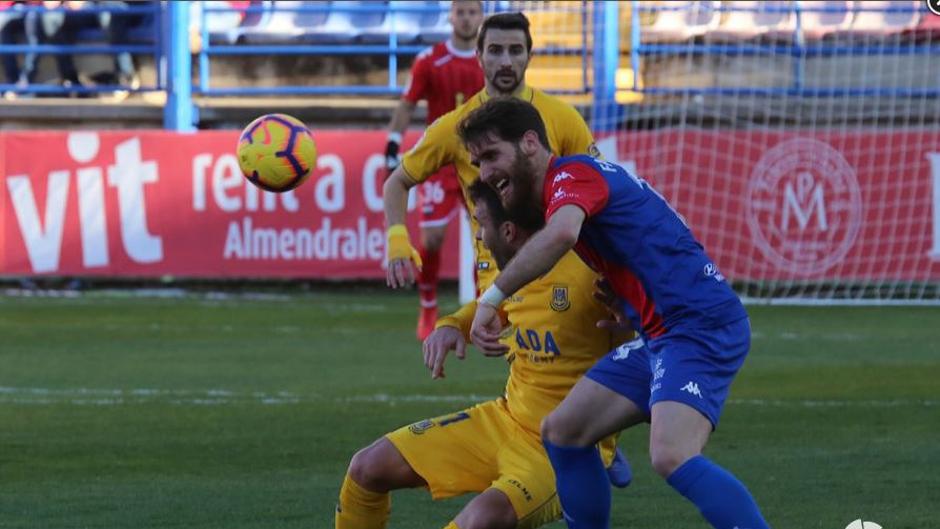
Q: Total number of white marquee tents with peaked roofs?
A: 0